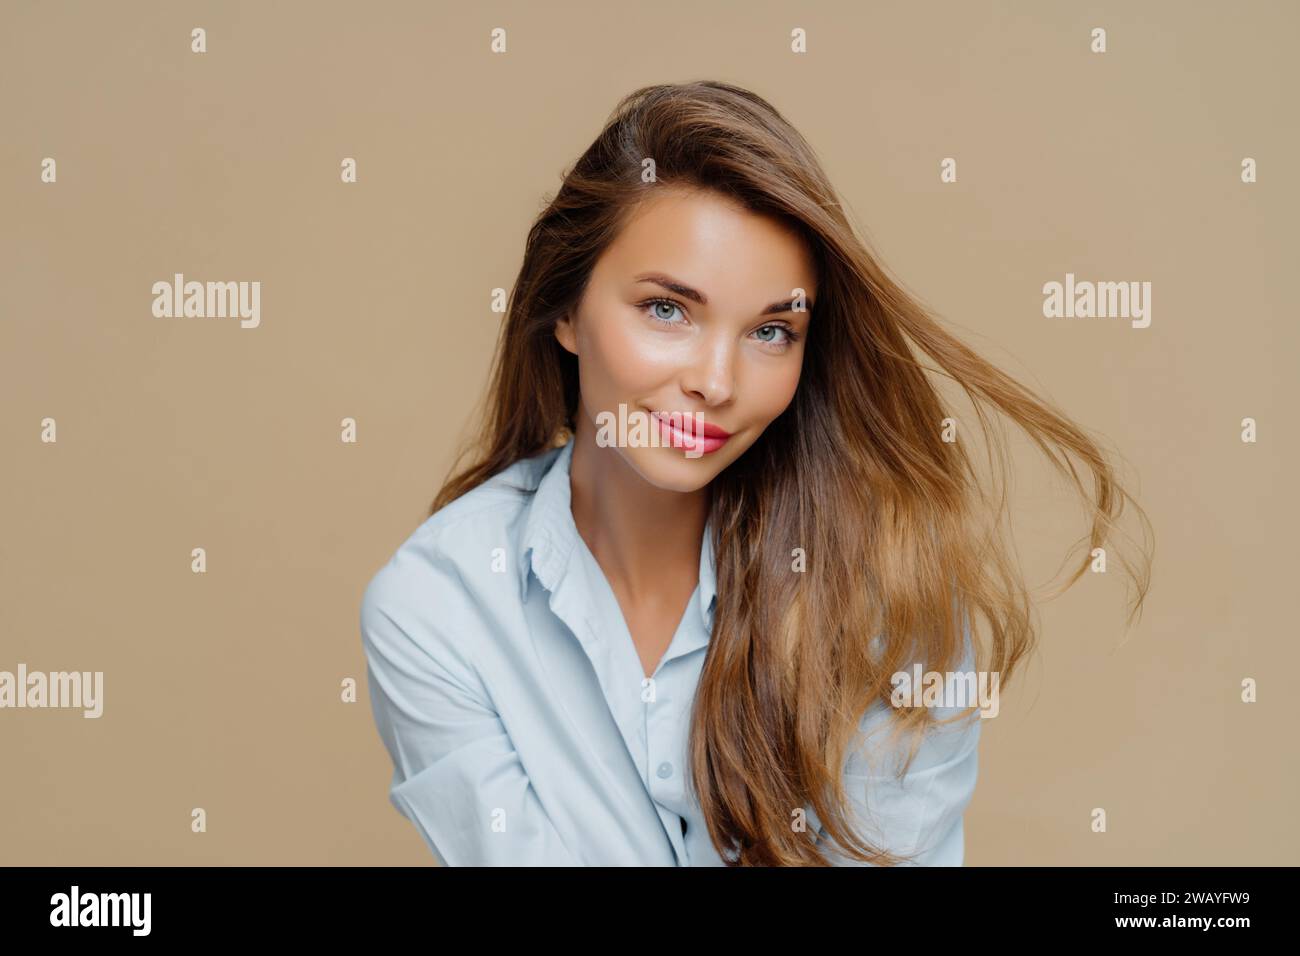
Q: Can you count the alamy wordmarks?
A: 6